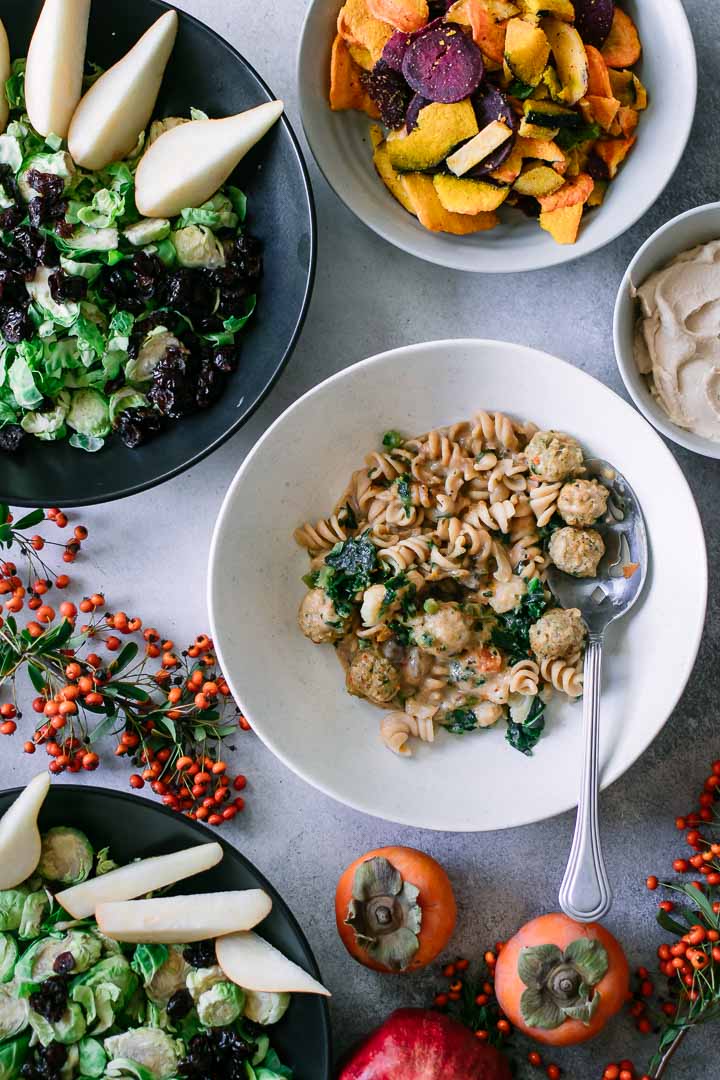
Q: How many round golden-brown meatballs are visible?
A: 7